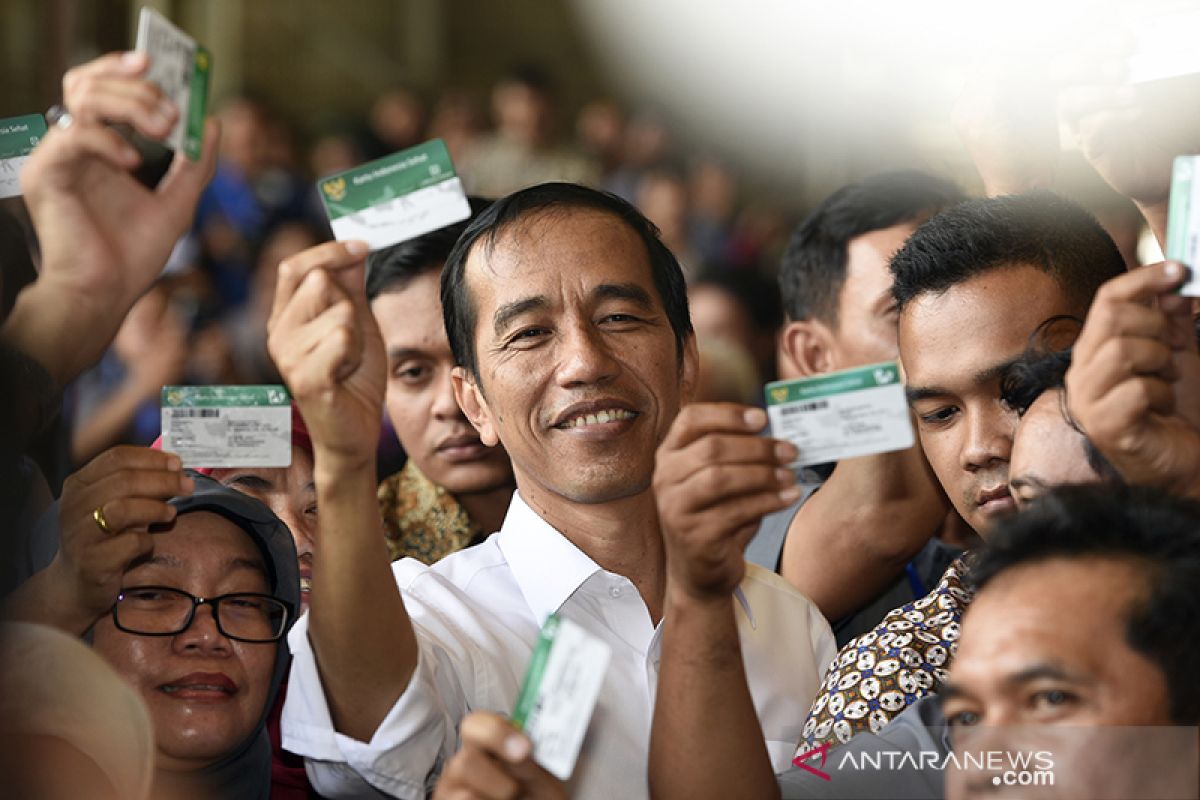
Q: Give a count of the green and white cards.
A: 7